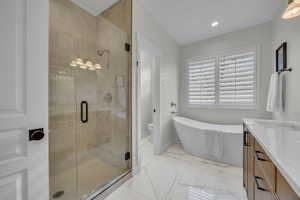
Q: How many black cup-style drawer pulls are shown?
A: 2